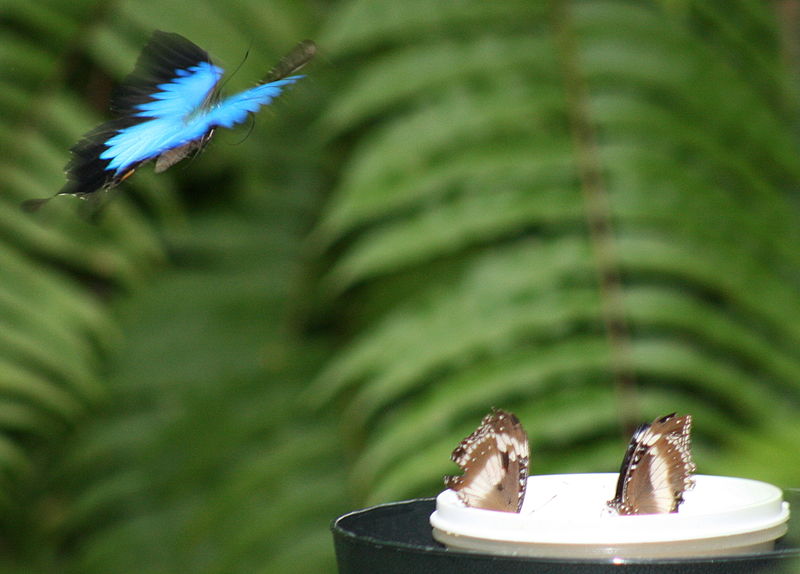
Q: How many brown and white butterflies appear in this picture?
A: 2